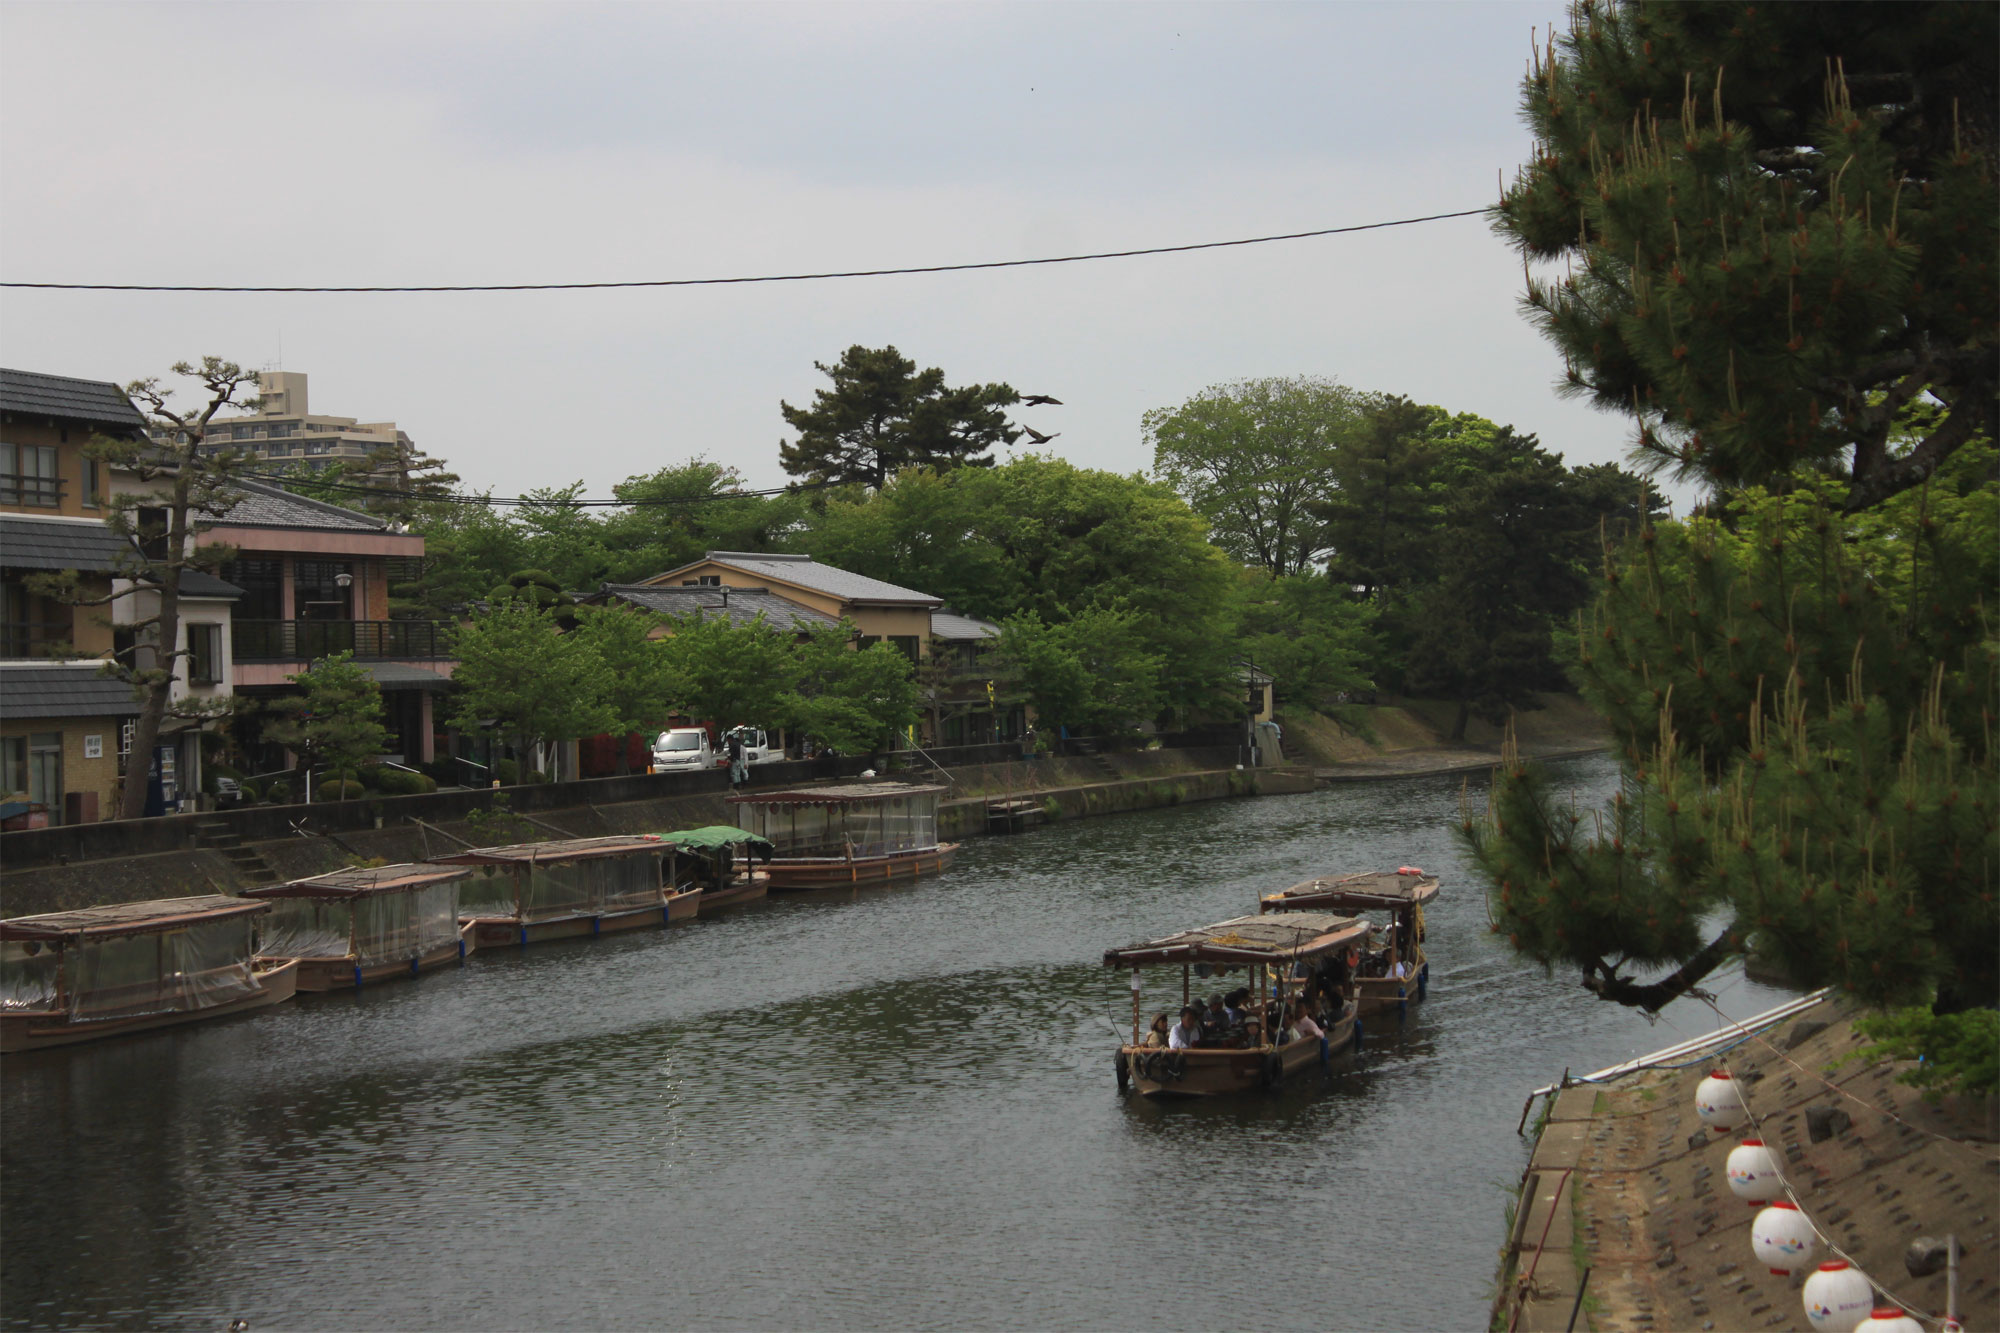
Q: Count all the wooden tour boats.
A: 7